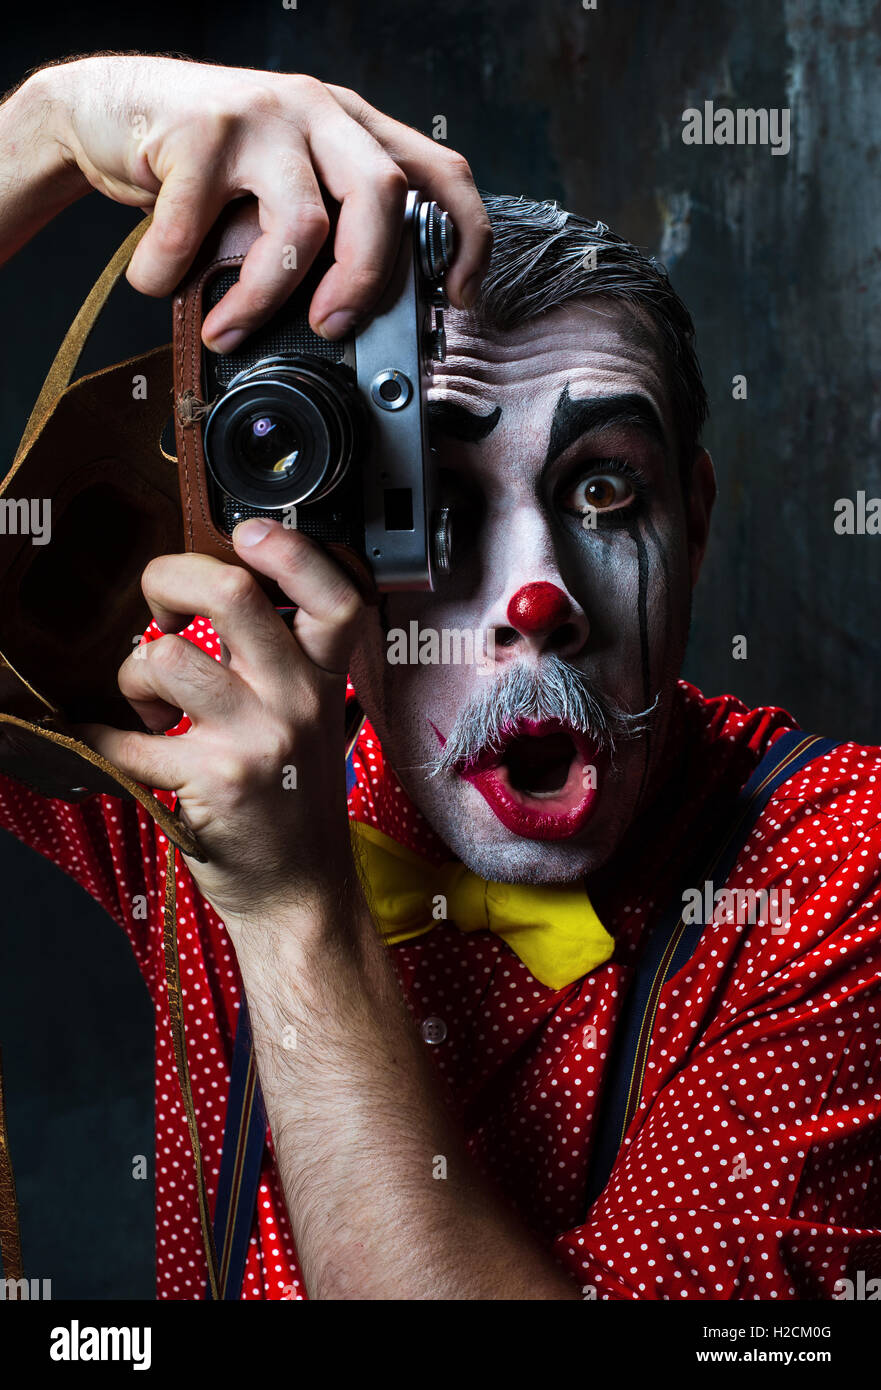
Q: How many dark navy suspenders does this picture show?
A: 2